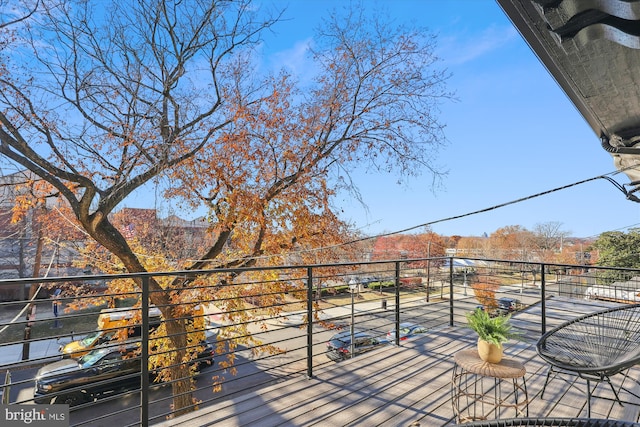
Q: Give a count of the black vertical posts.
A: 5